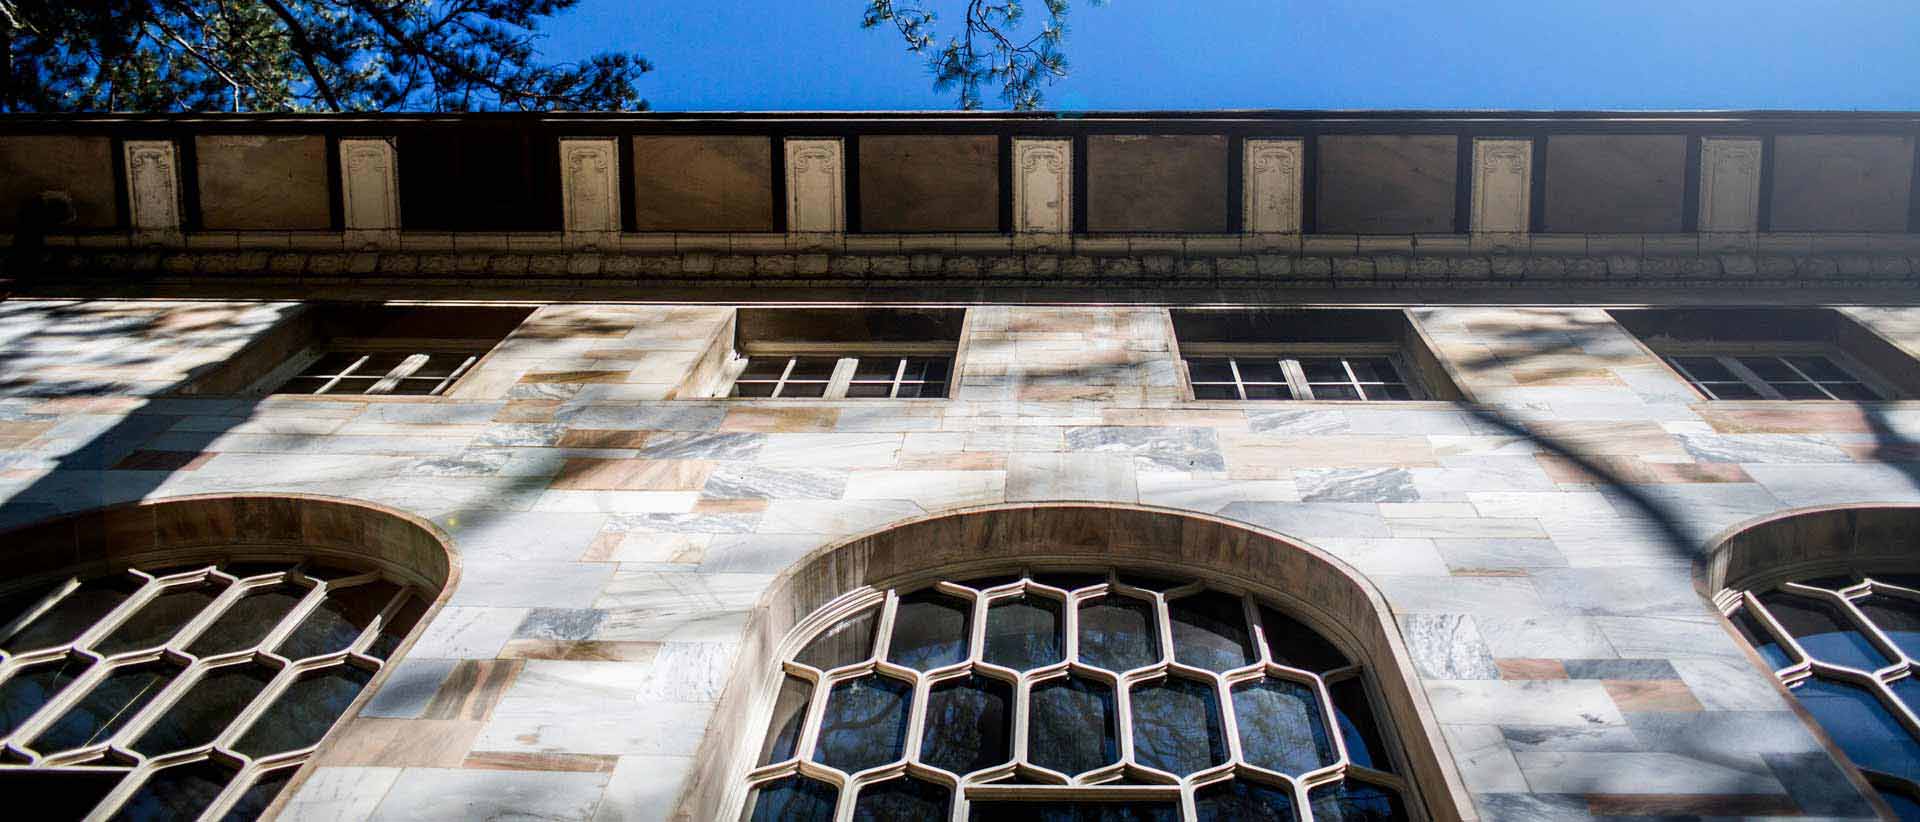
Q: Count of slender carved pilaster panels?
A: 8